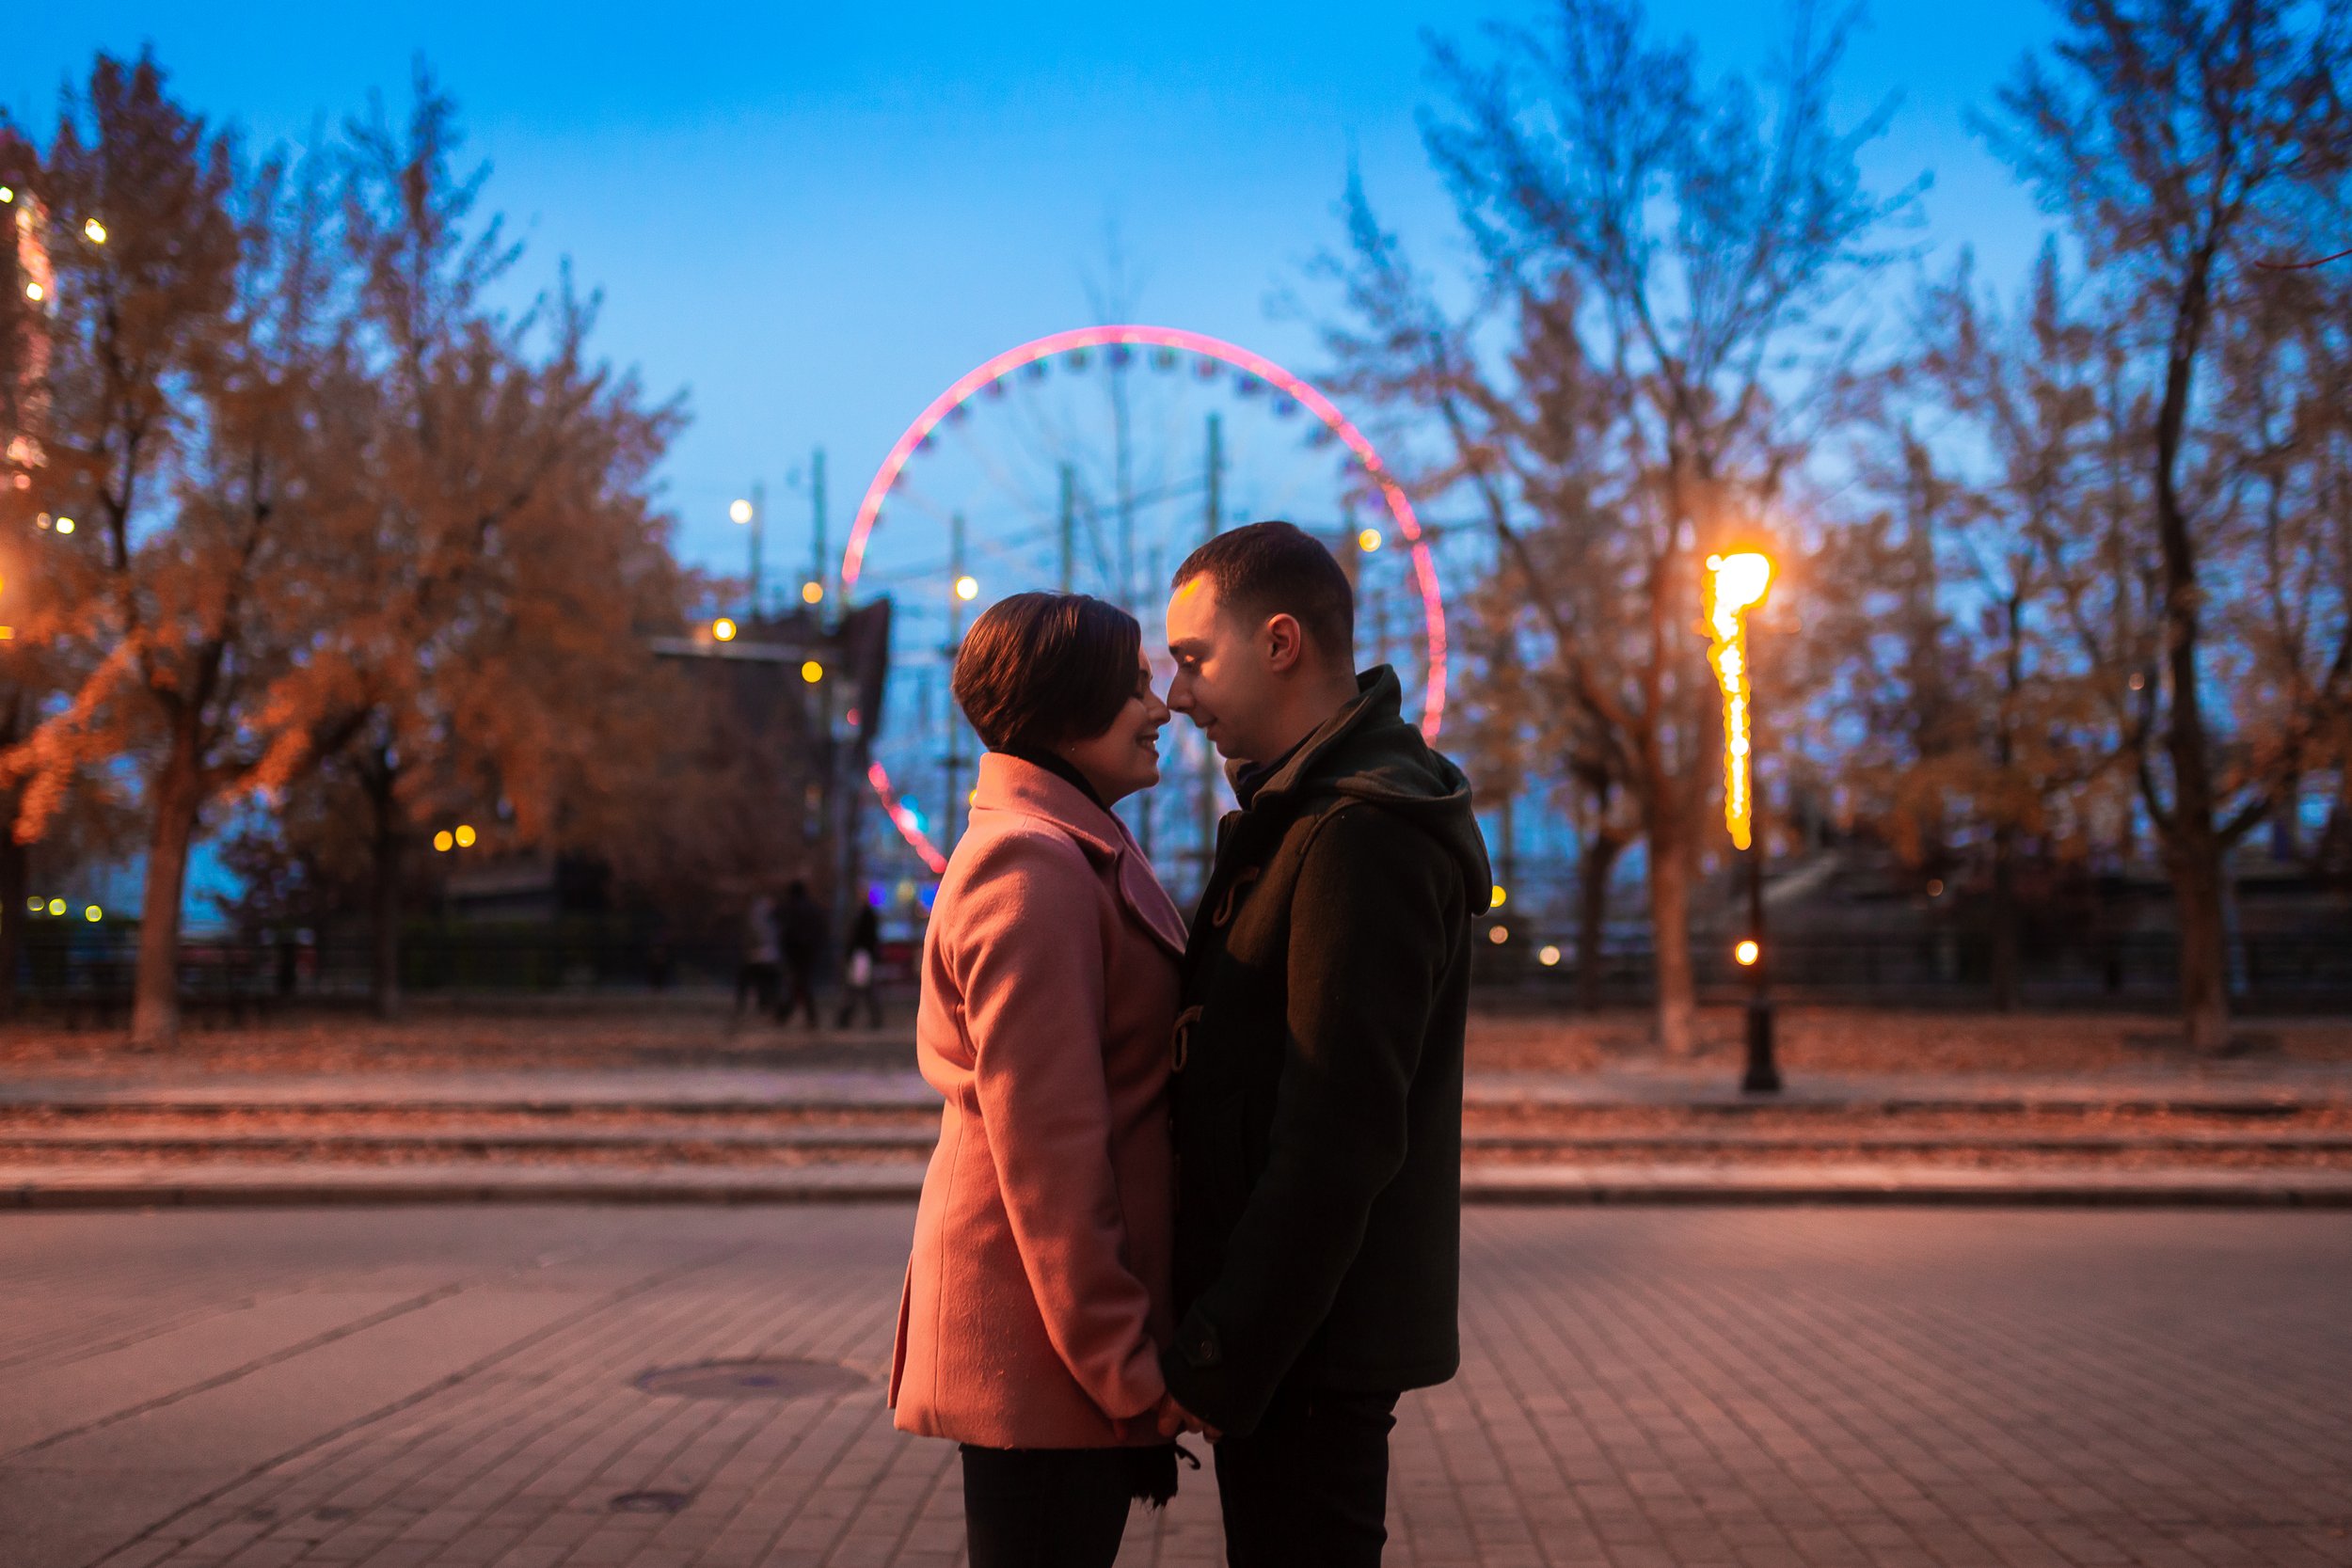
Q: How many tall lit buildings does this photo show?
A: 0